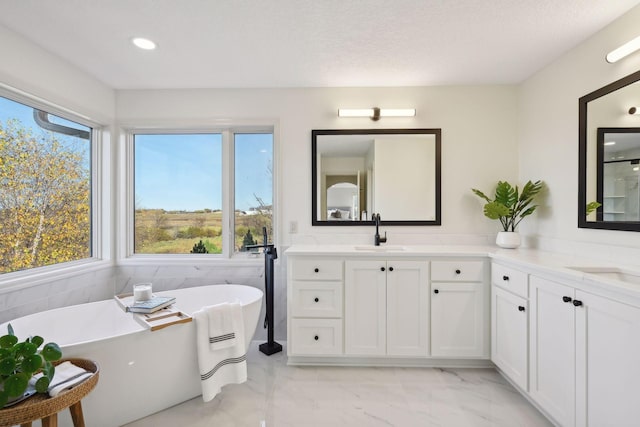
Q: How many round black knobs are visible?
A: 11